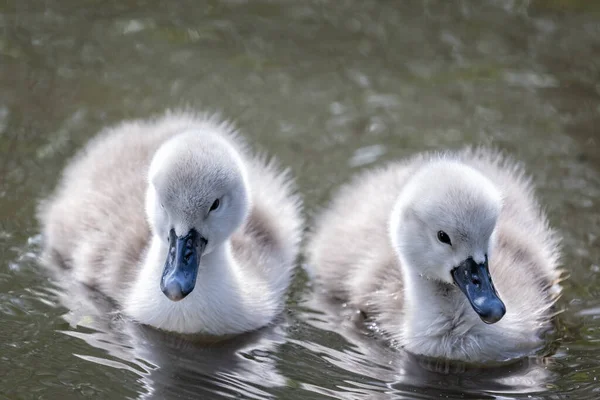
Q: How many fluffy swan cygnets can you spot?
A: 2